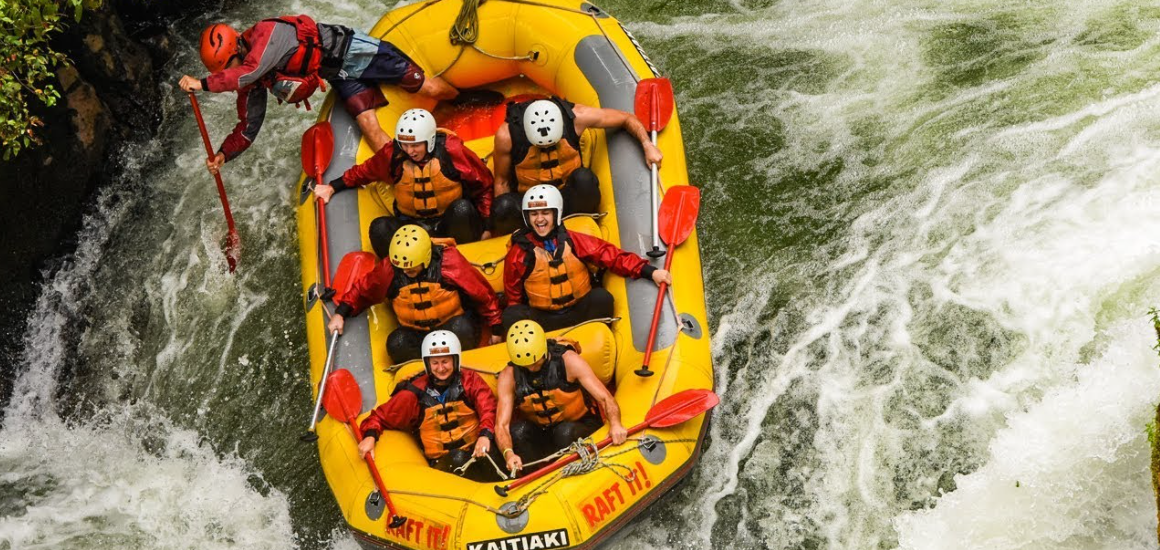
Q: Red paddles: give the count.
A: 7